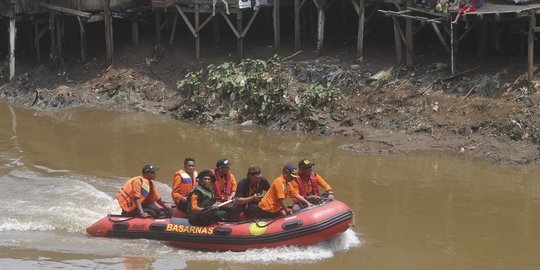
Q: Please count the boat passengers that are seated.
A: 7